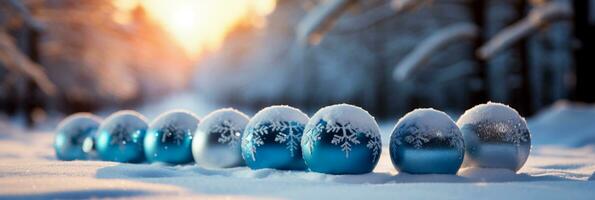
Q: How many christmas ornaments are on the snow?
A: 8